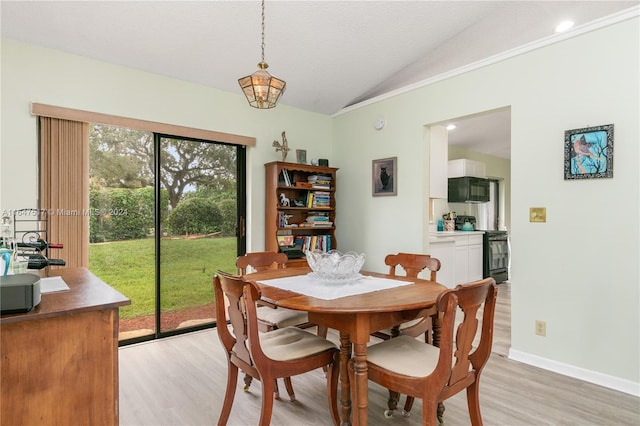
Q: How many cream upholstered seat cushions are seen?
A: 4